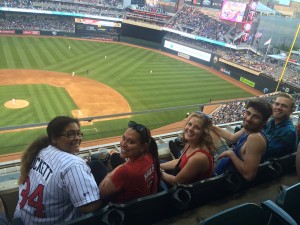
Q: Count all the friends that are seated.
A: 5